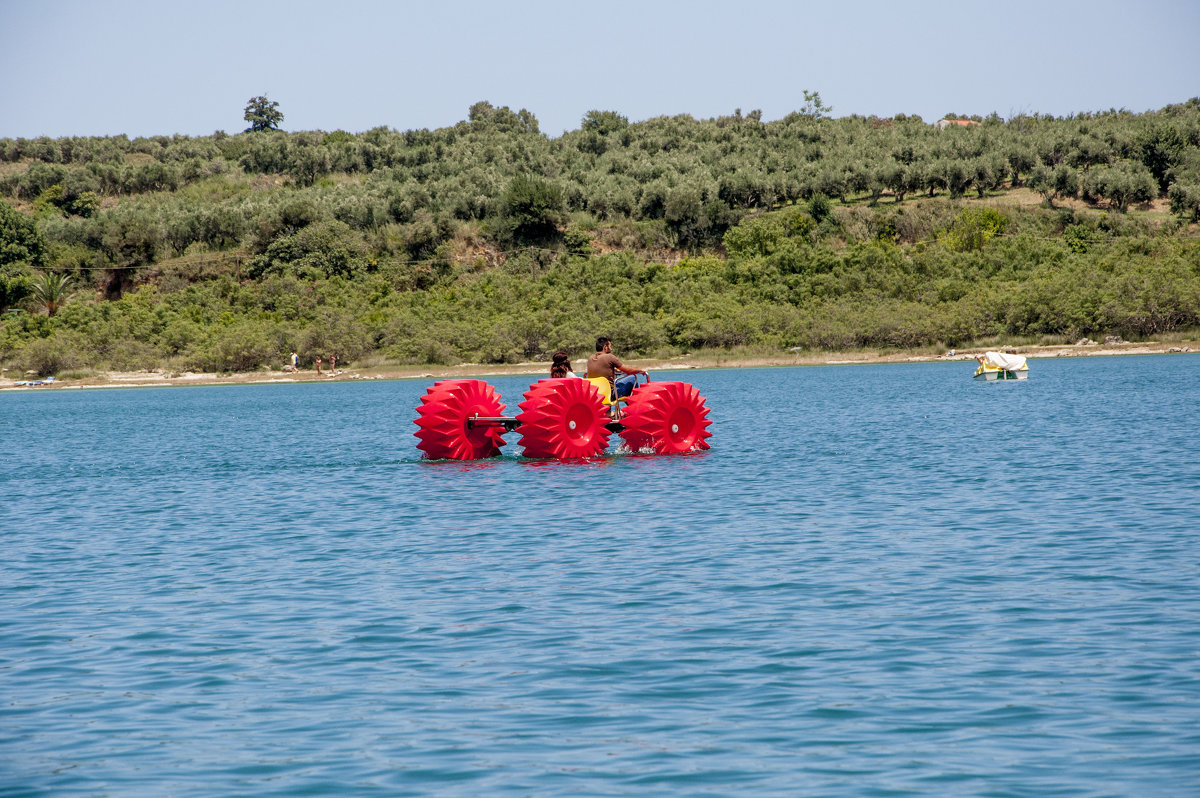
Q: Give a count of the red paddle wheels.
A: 3